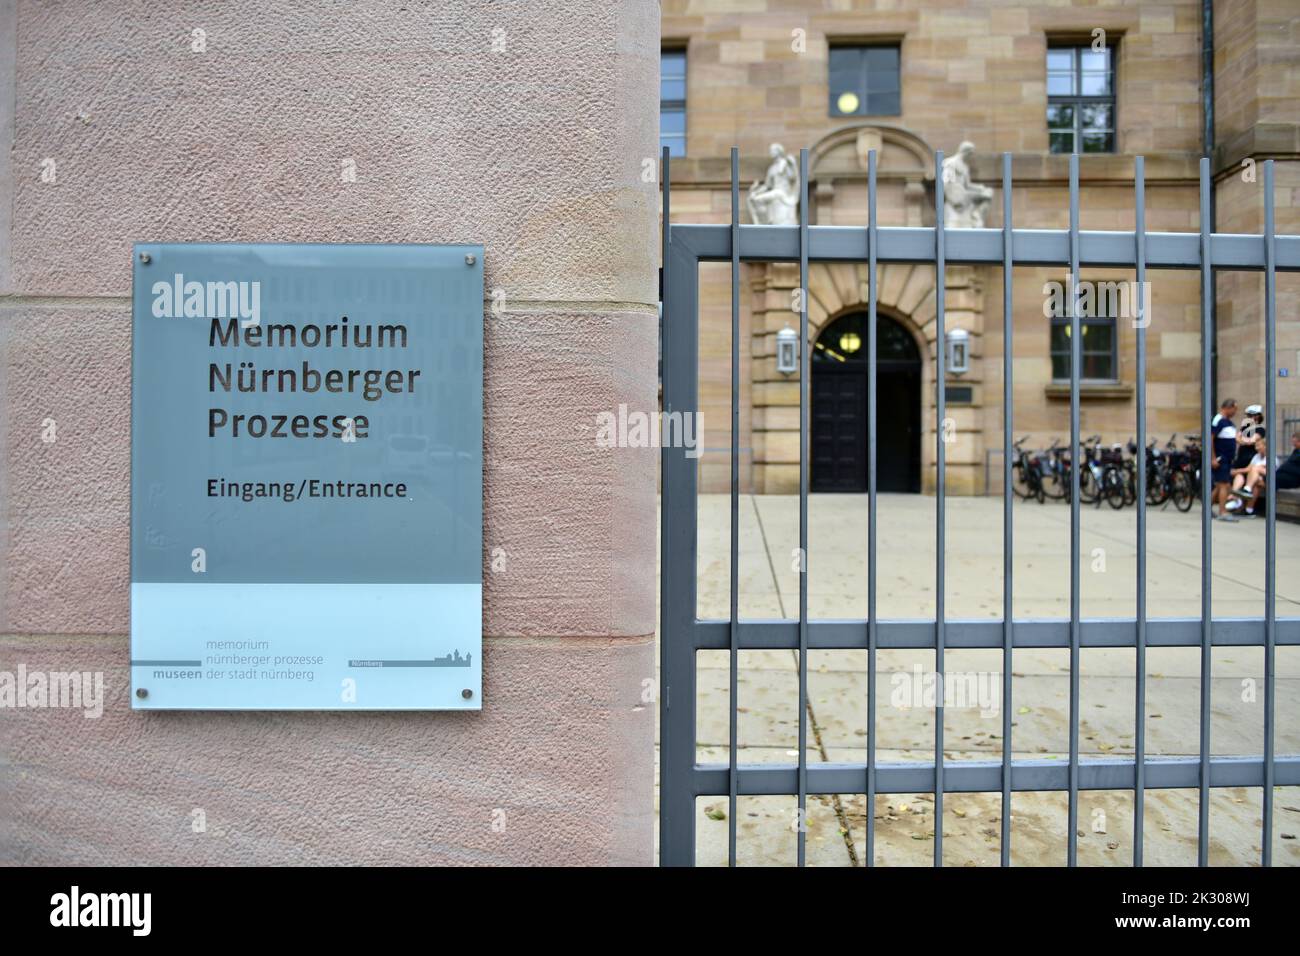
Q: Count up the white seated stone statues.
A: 2